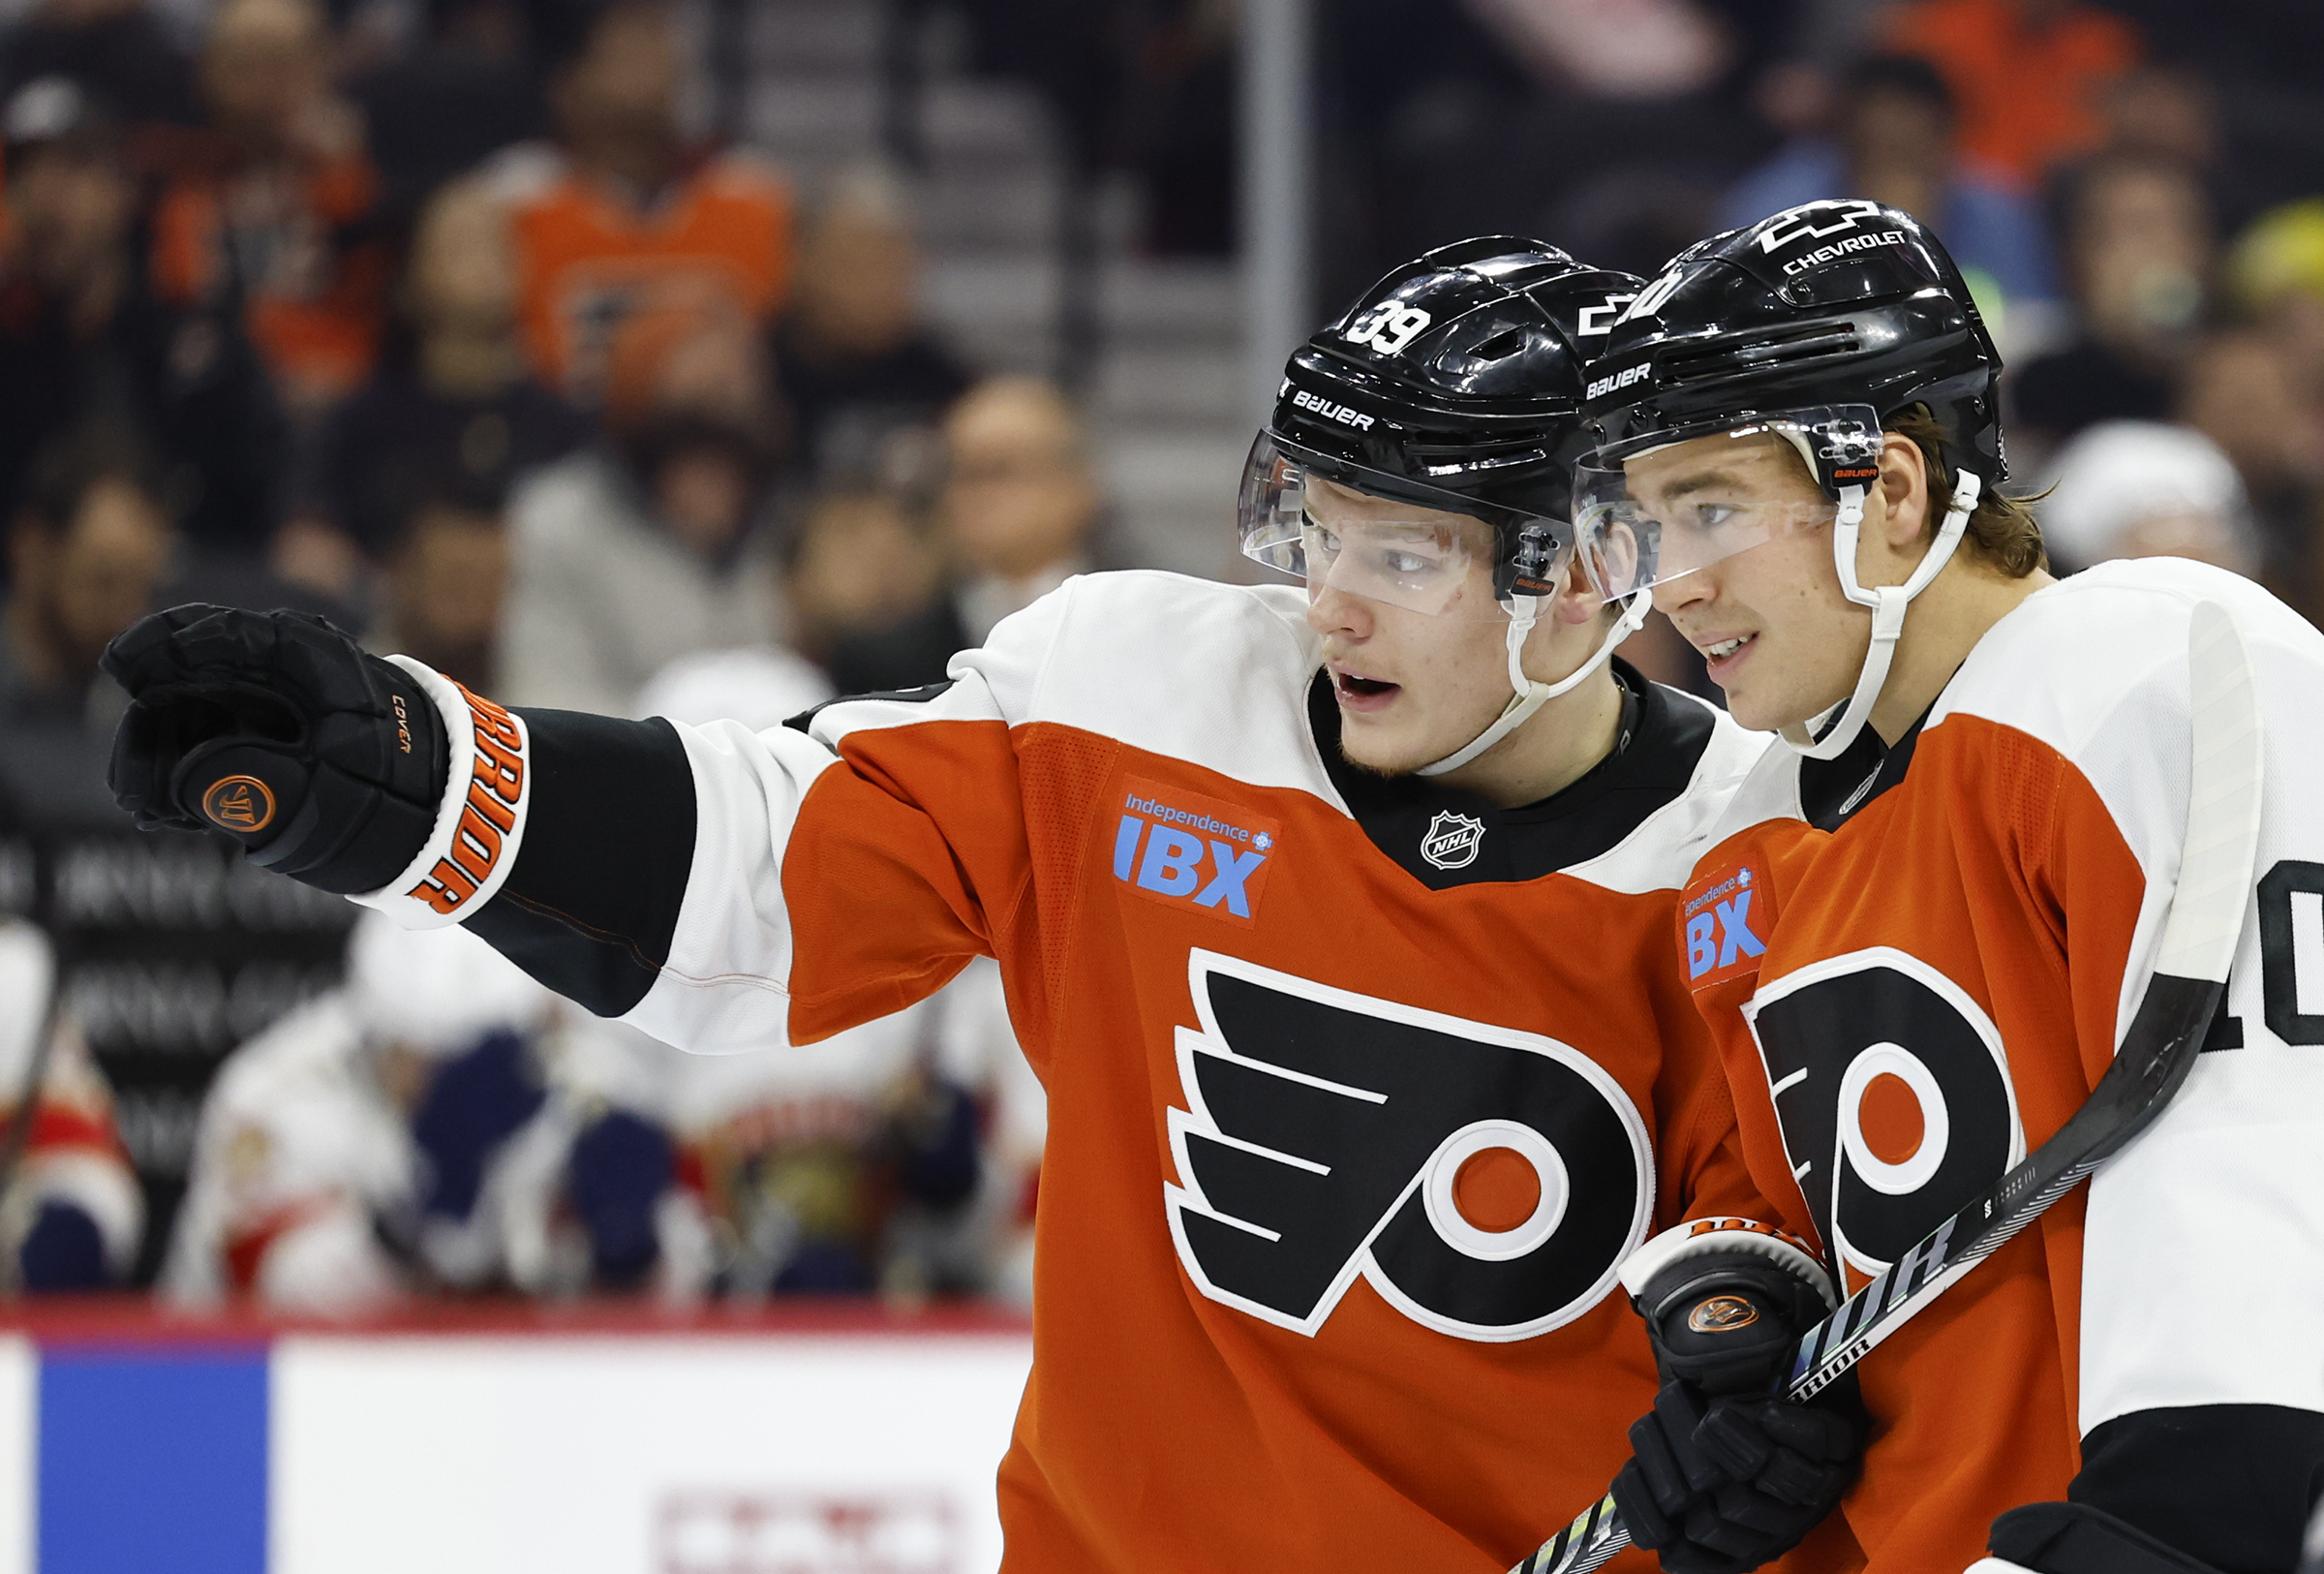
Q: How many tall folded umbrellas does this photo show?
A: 0